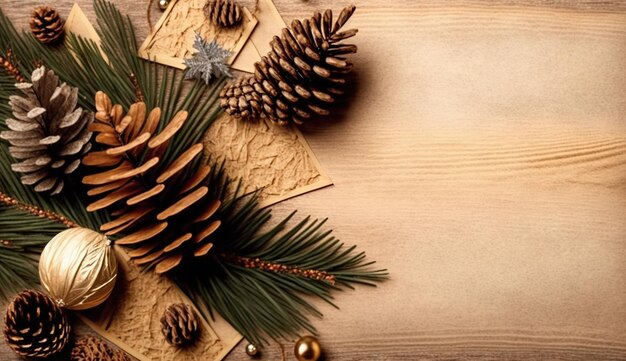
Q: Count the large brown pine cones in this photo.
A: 2